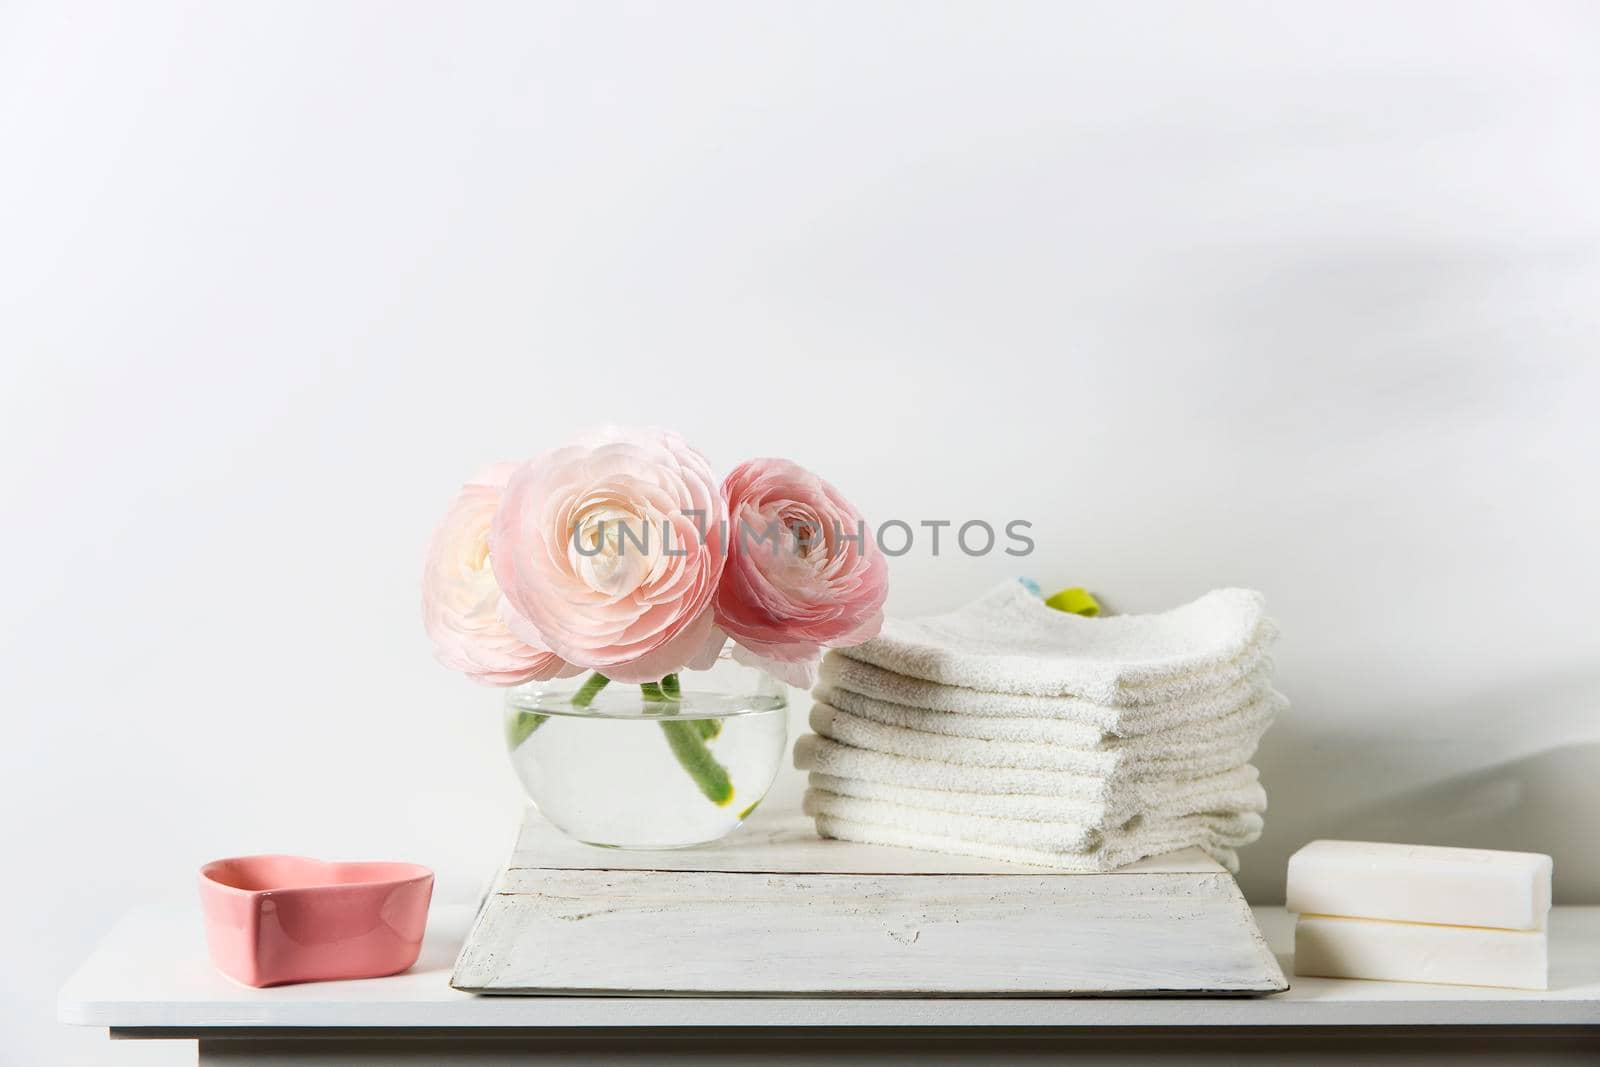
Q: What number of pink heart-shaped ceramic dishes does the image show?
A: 1